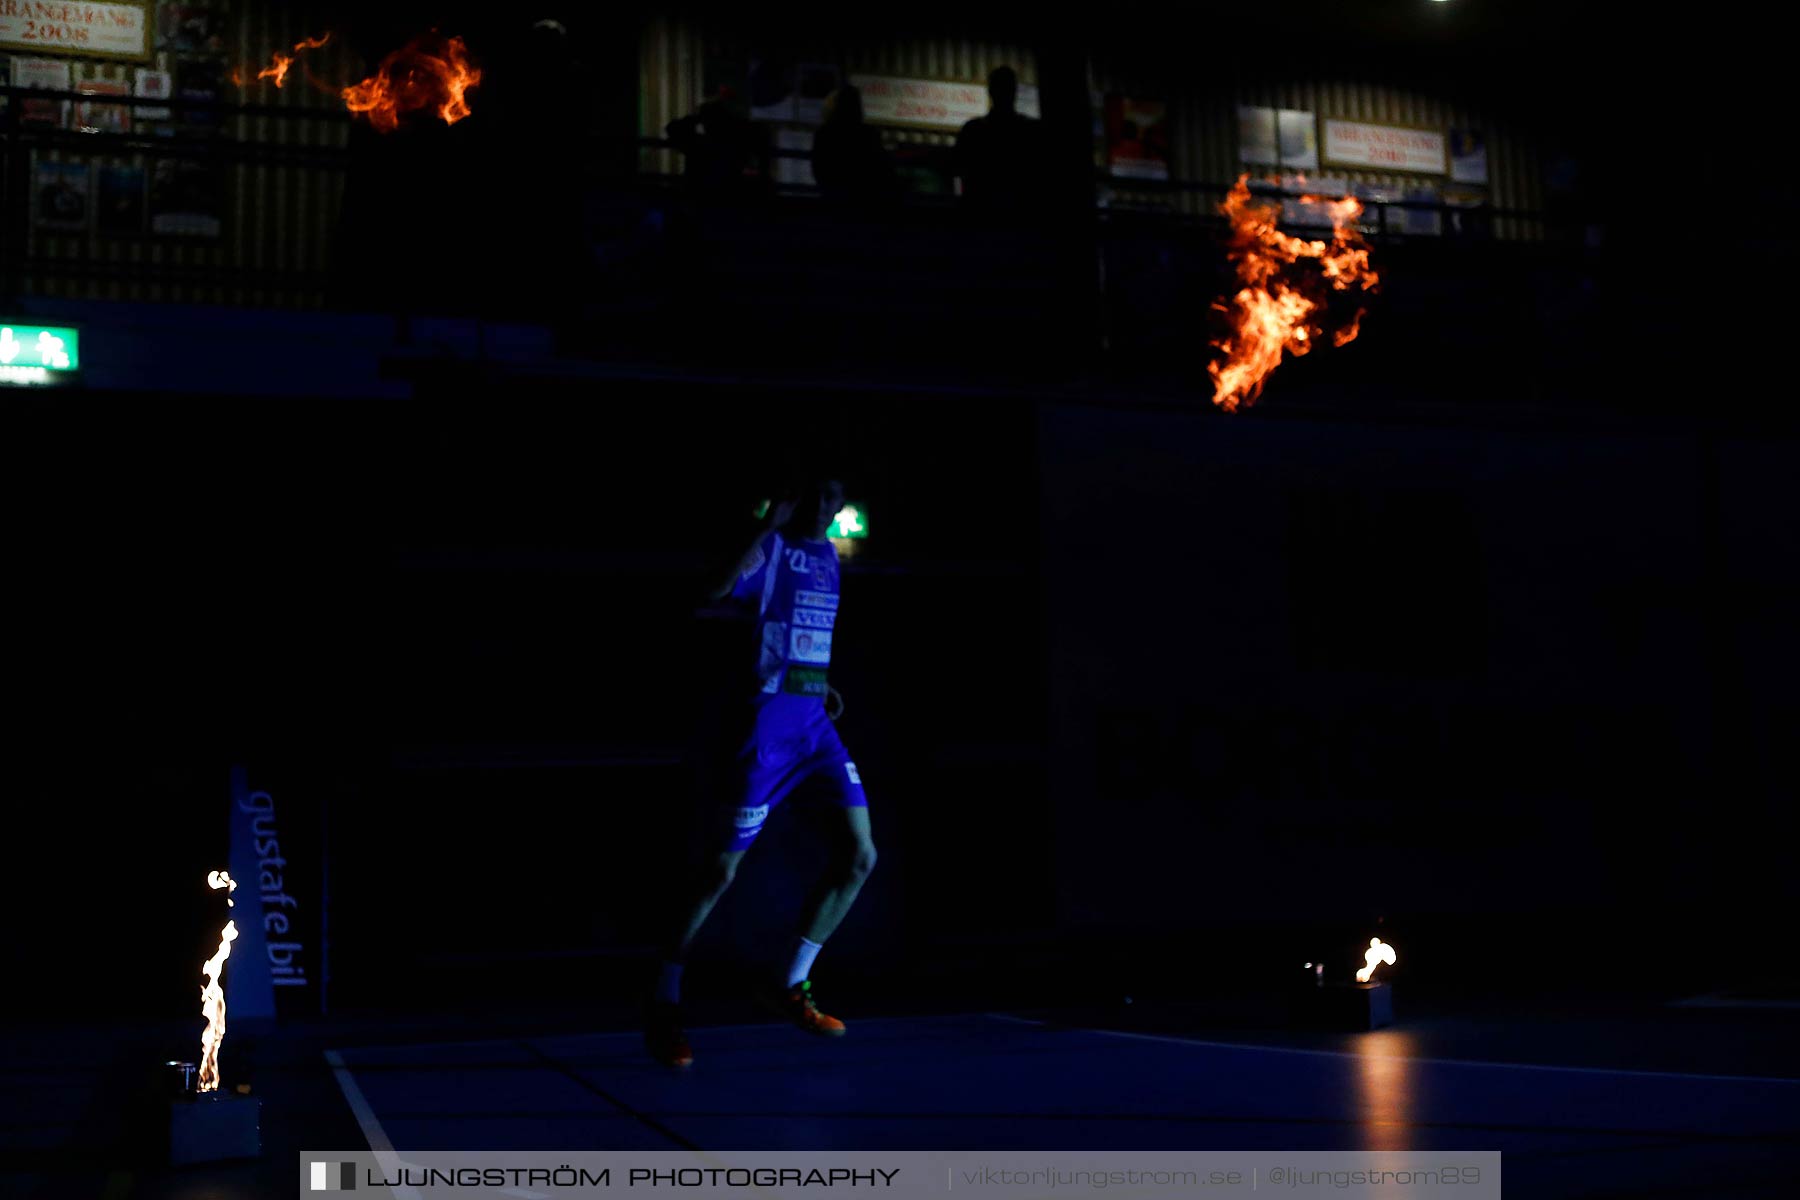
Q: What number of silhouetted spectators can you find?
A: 3